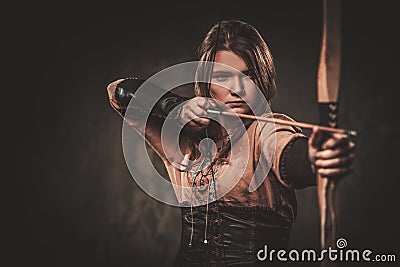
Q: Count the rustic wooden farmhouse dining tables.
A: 0